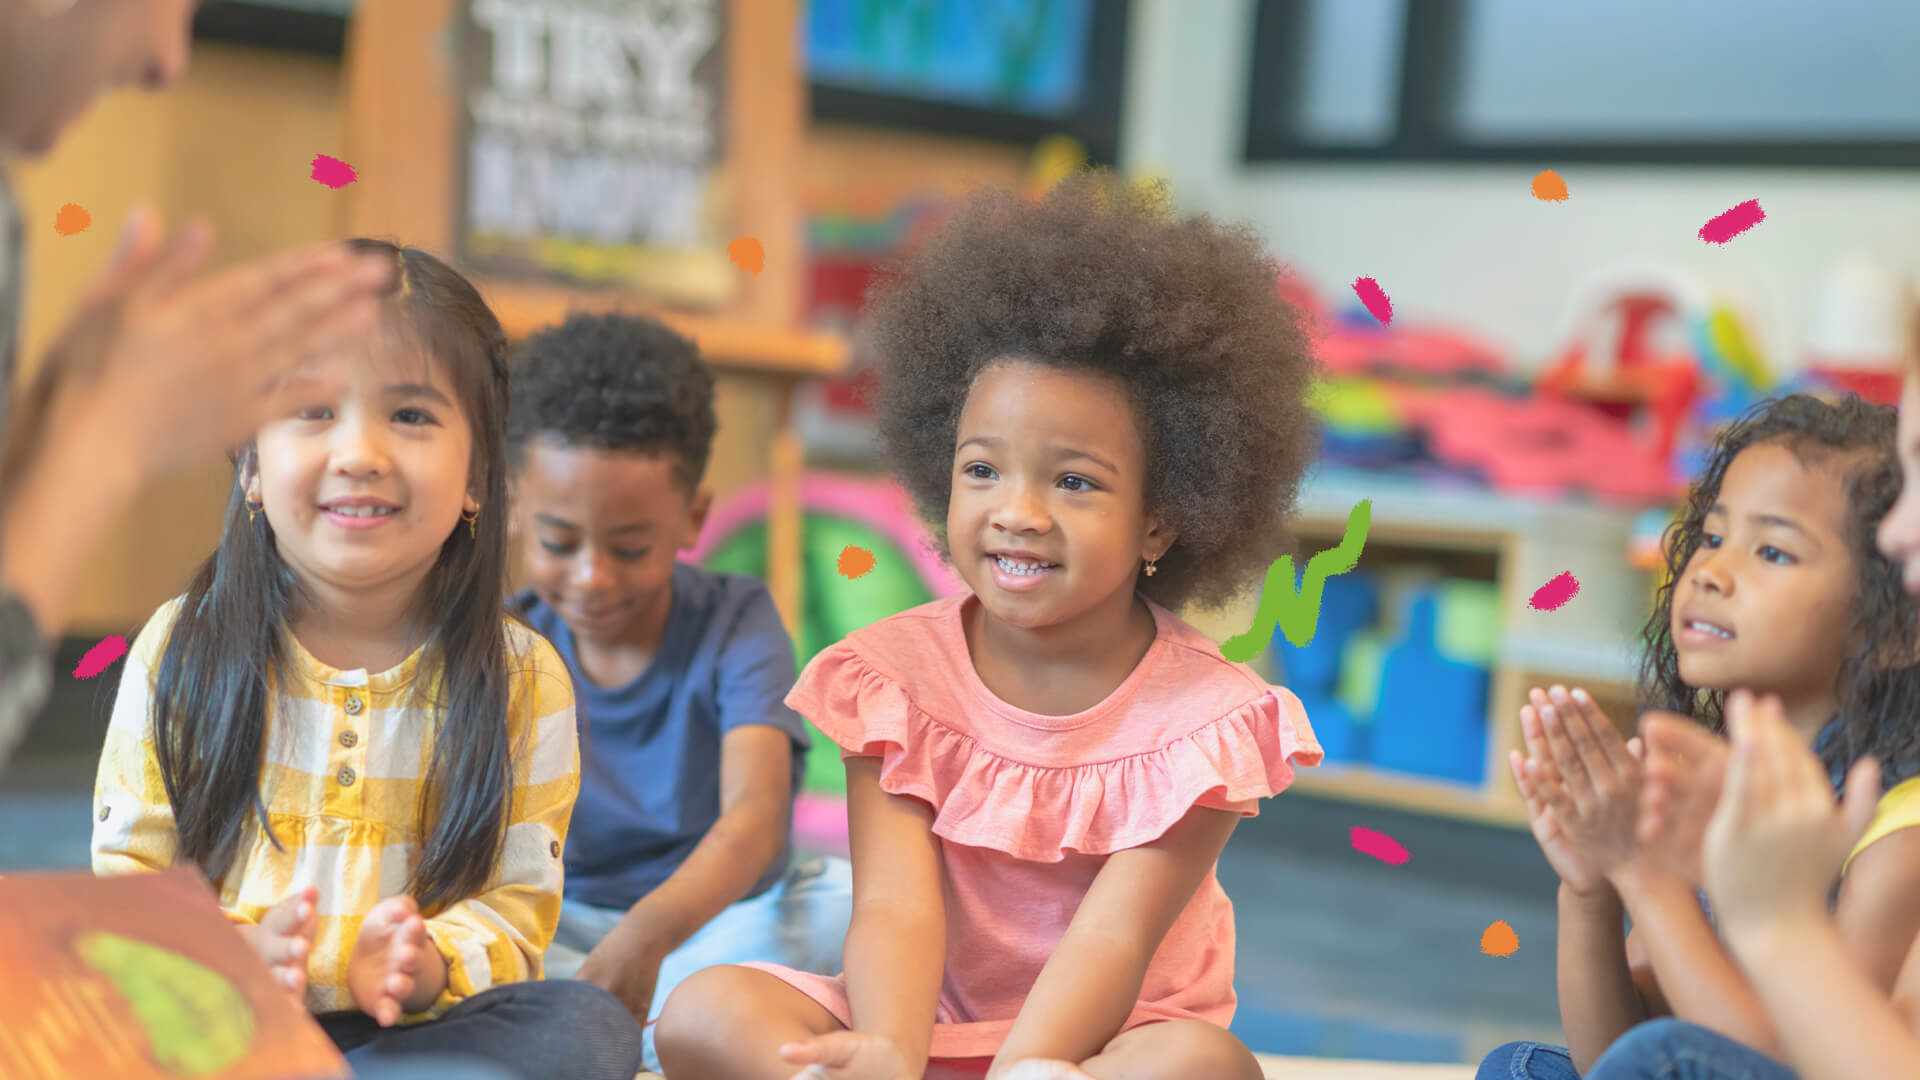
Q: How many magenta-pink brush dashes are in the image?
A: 6